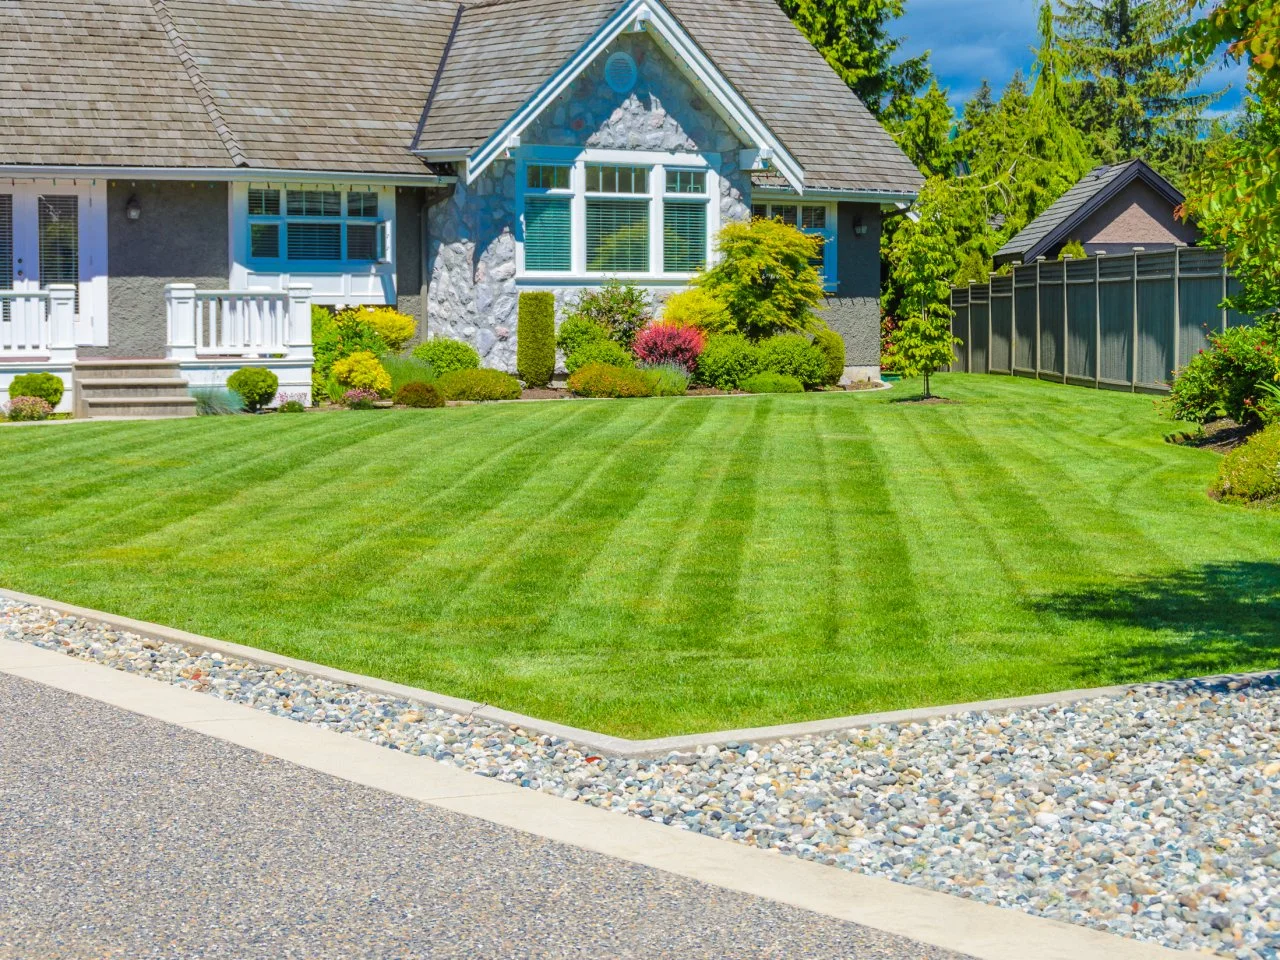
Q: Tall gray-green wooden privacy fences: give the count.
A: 1